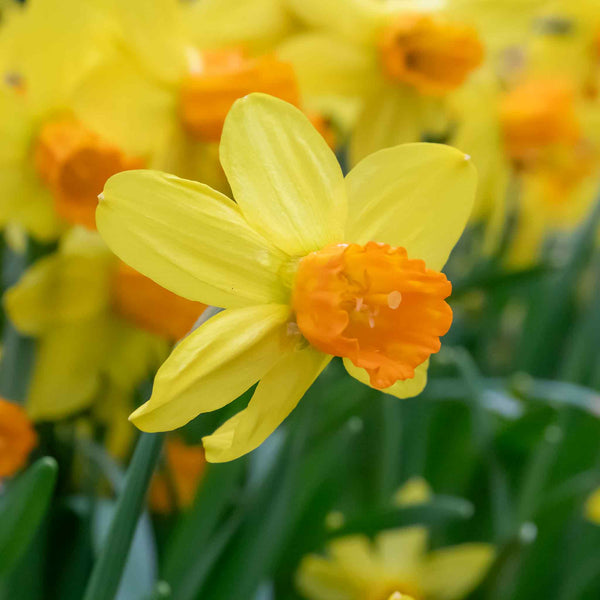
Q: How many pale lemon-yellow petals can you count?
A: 6